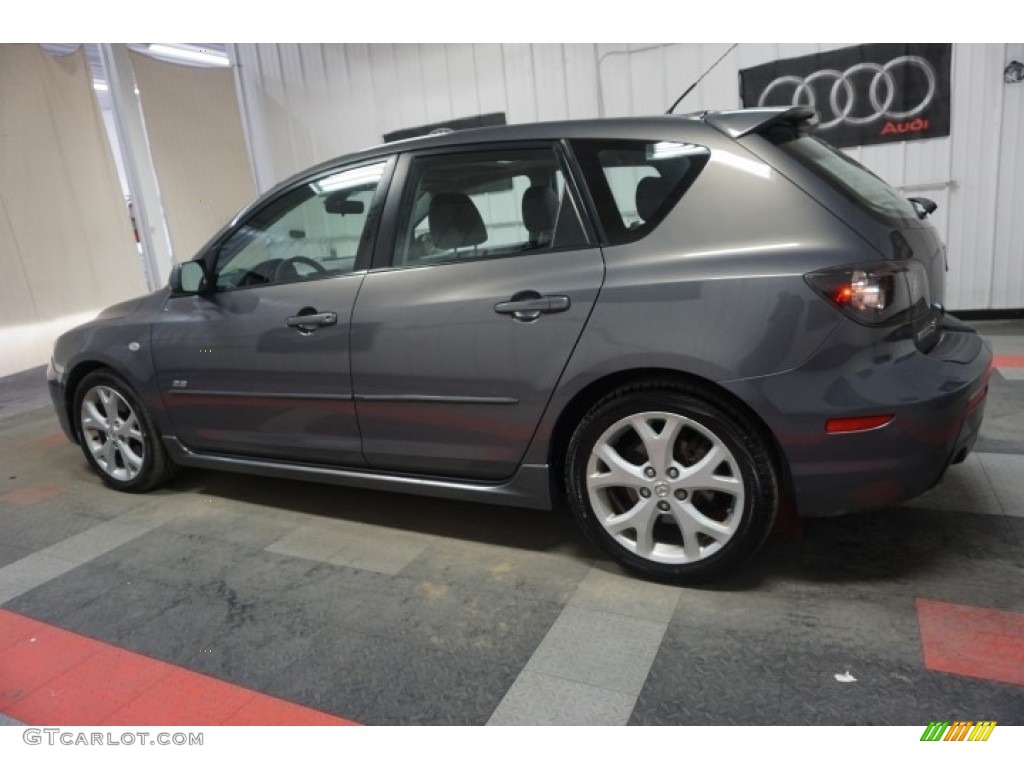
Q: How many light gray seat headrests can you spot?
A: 0